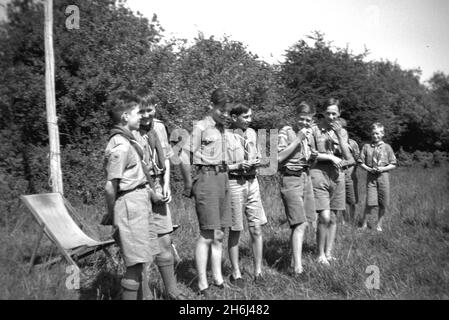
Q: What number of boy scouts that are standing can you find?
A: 8